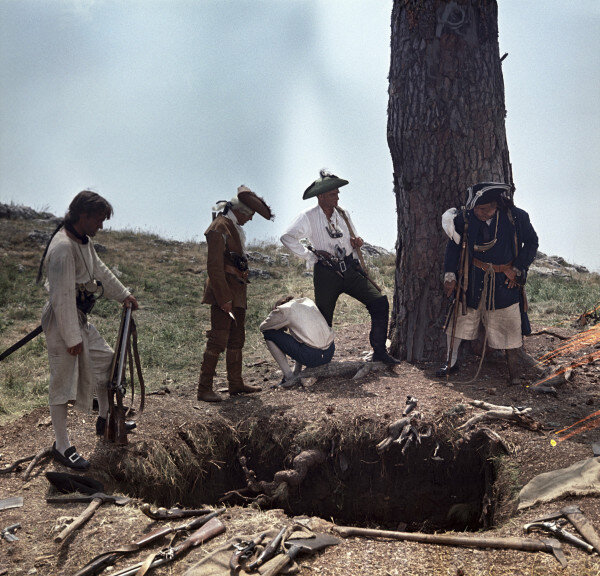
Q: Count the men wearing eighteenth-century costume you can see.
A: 5